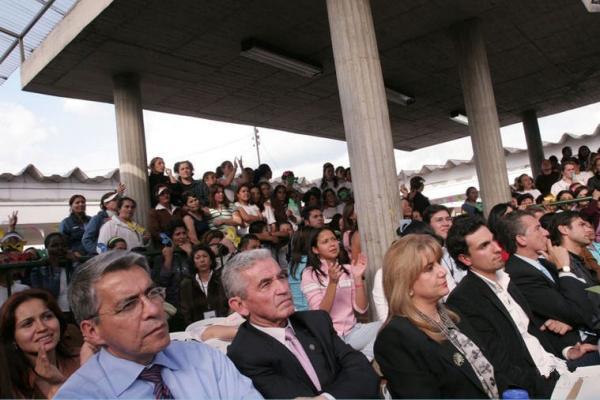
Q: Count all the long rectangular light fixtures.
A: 3